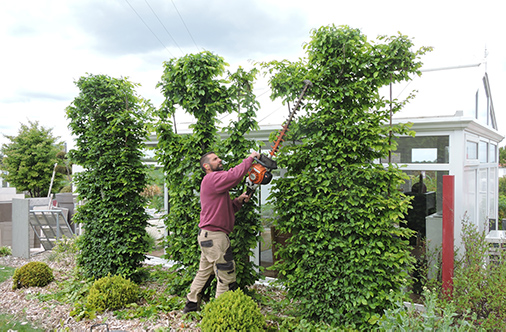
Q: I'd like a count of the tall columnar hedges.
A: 3